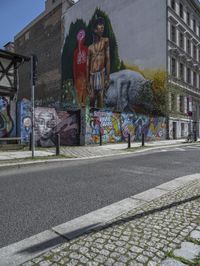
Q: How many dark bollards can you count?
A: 5